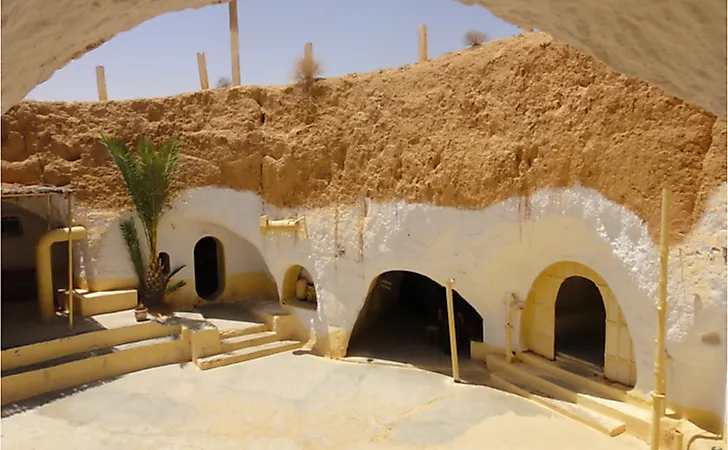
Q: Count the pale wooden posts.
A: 5